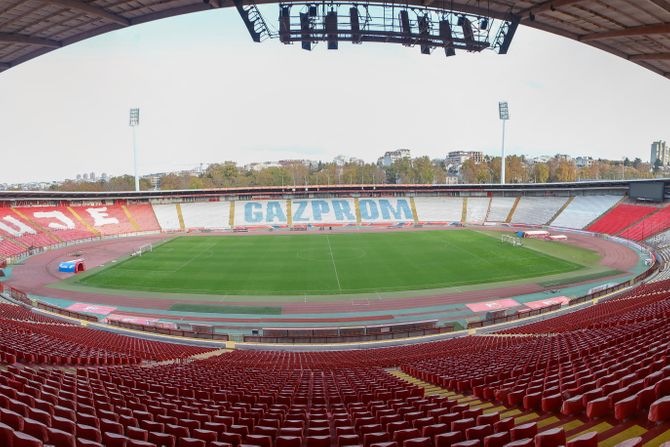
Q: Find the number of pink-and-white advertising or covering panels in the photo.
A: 4